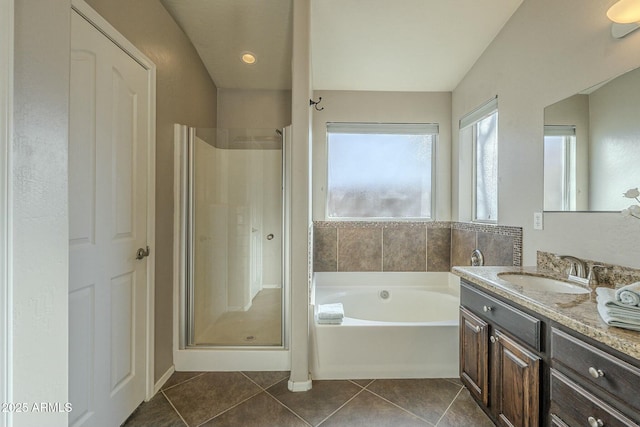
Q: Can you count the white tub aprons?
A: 1